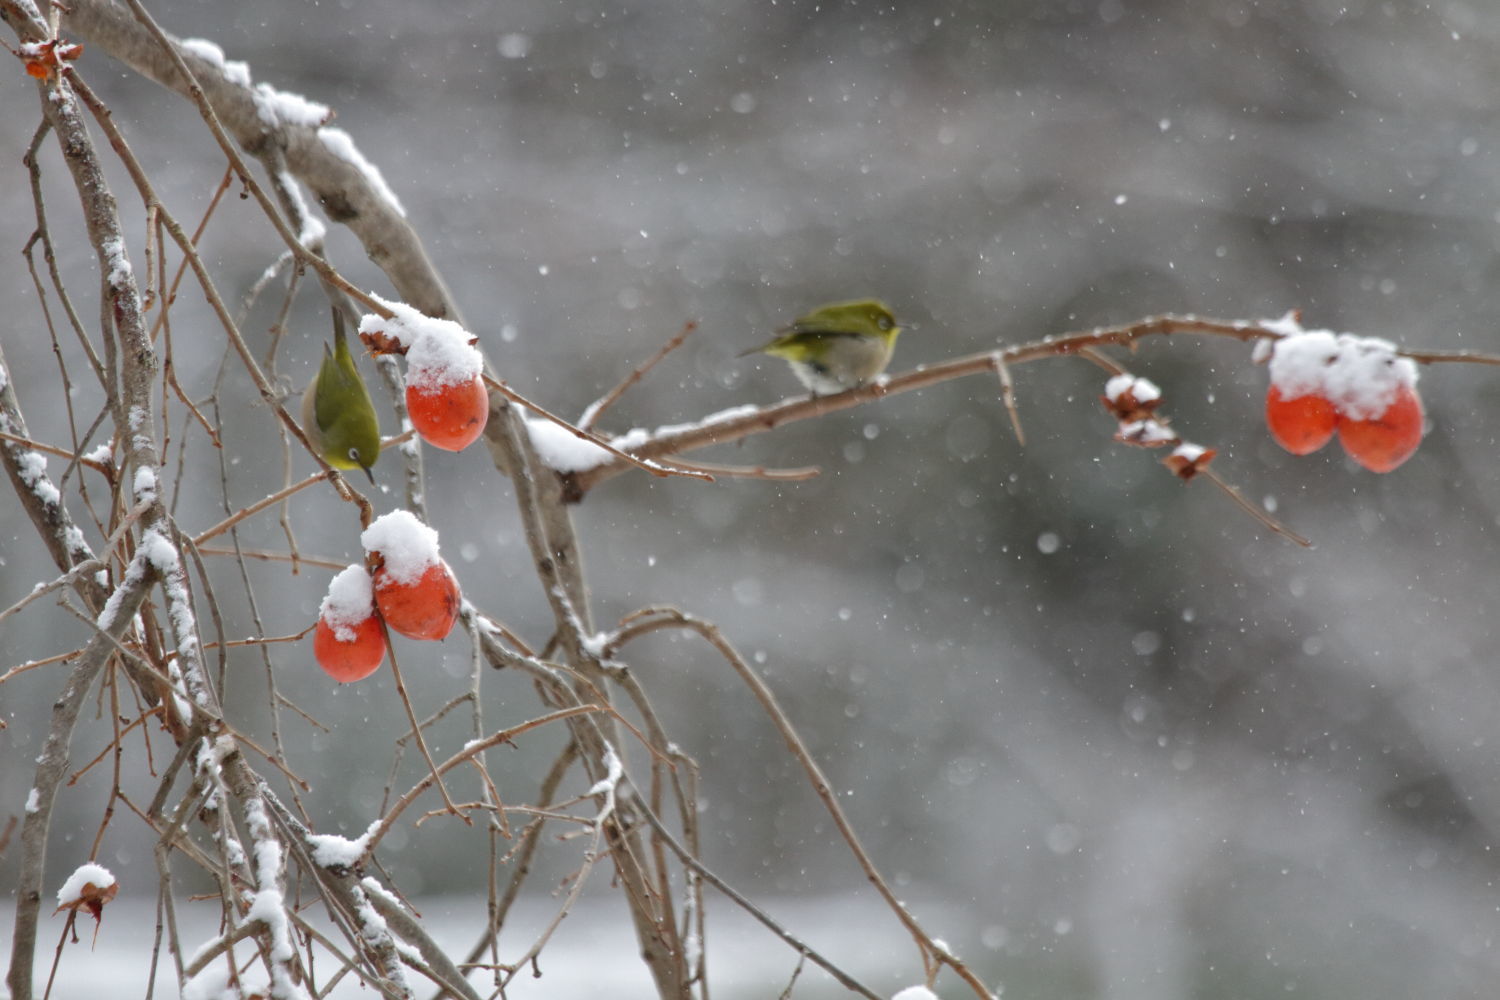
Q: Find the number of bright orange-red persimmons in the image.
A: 5